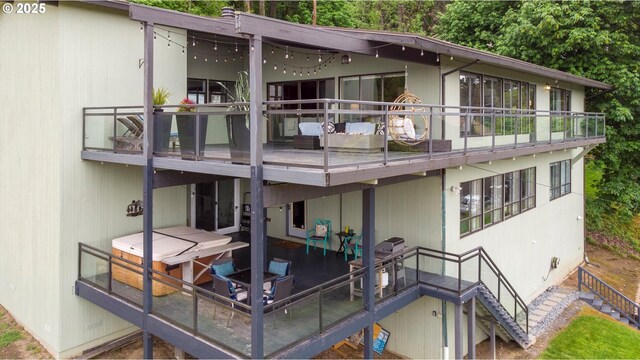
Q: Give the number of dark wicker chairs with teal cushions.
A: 4